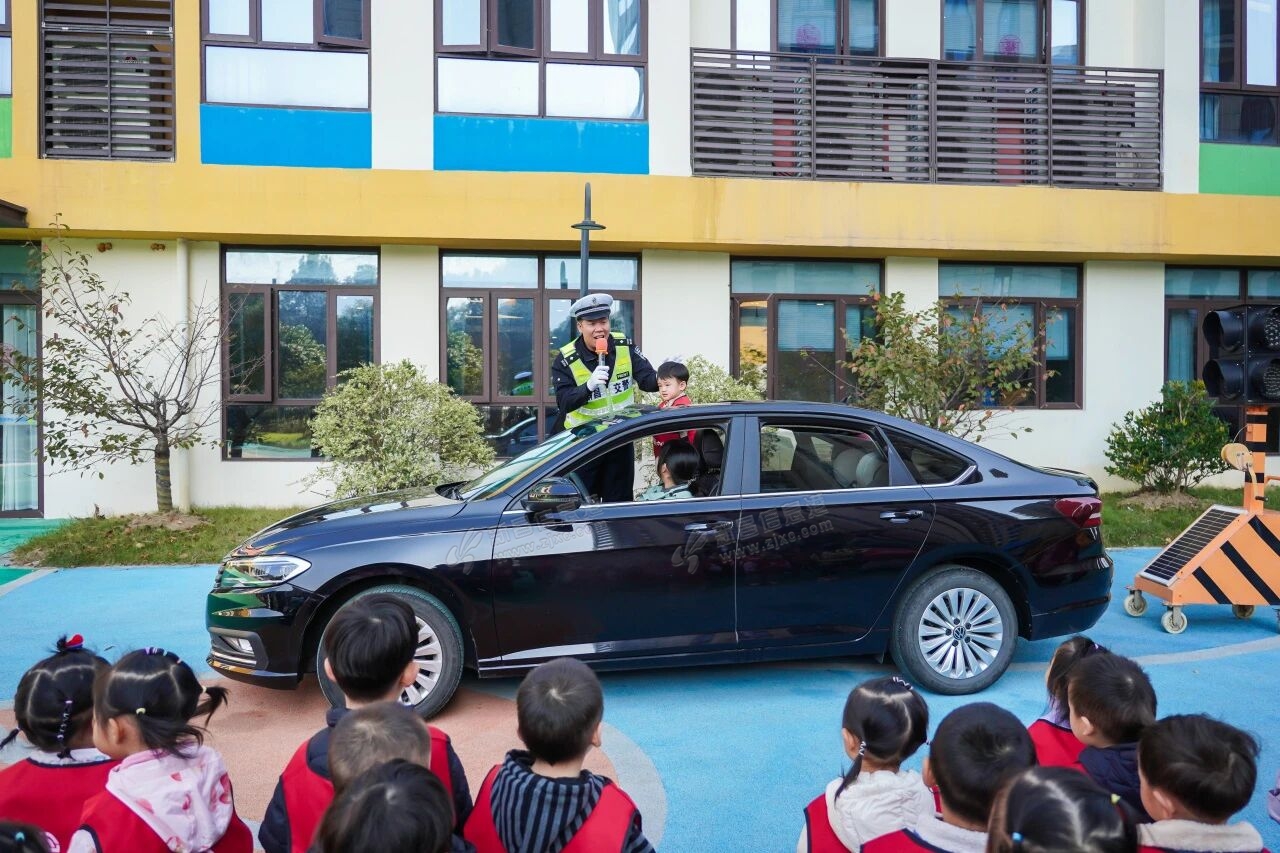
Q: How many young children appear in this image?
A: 14